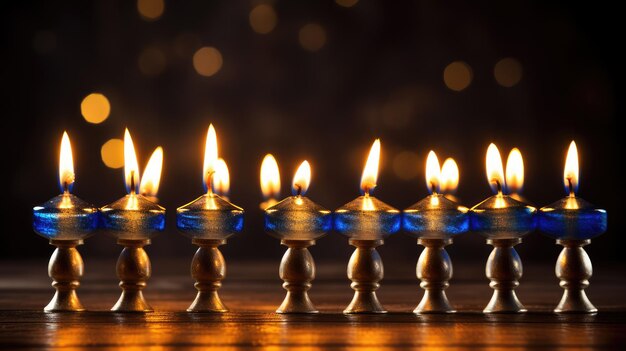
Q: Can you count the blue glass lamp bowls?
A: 8